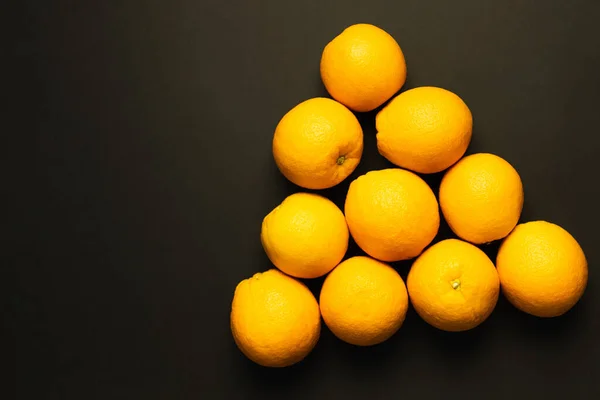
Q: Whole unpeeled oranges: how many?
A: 10